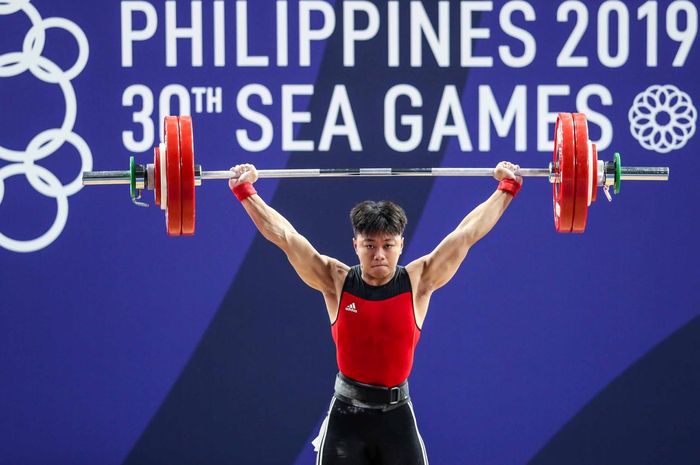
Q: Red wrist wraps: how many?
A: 2